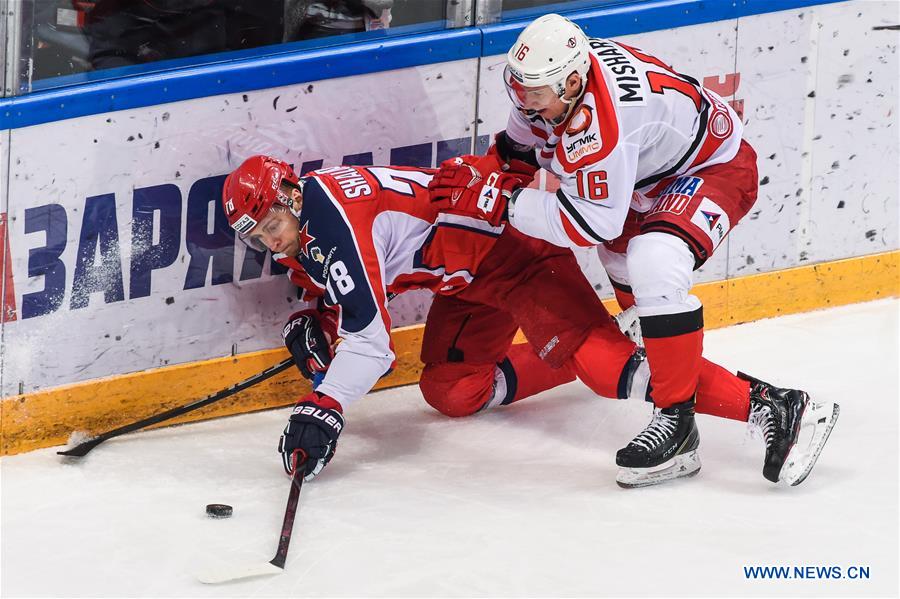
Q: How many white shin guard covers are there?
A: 2